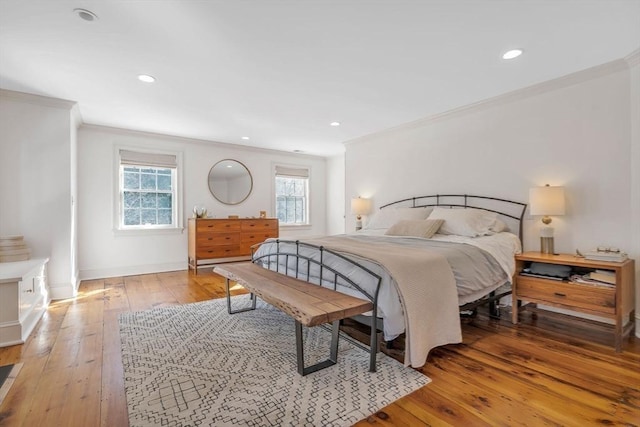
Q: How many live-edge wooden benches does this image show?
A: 1